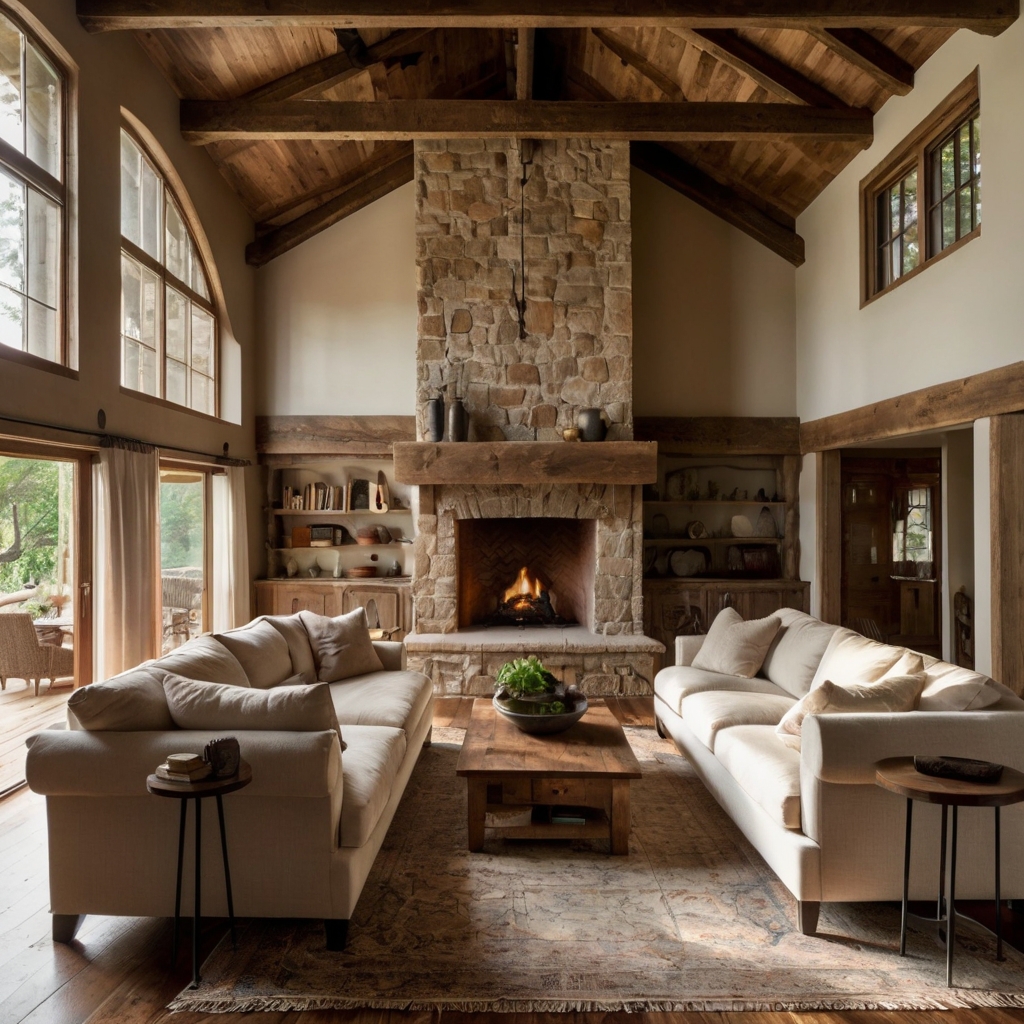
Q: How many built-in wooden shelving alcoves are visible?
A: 2